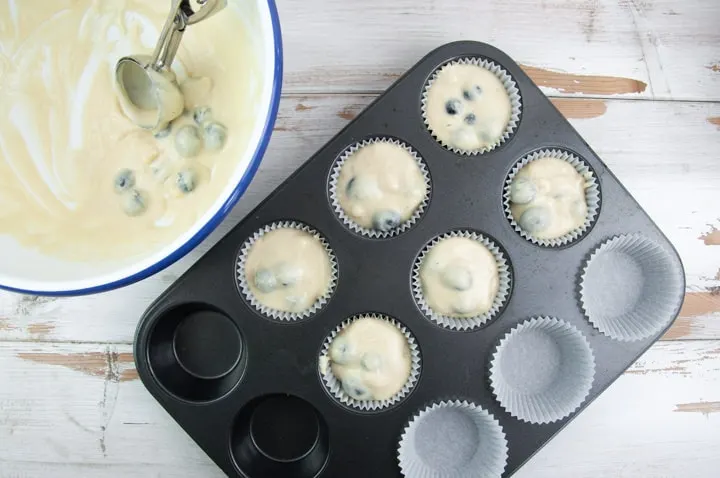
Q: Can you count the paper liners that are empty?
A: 3